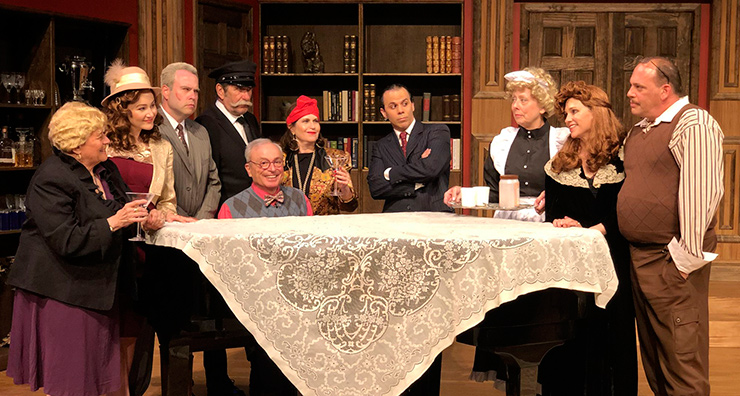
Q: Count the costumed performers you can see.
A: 10